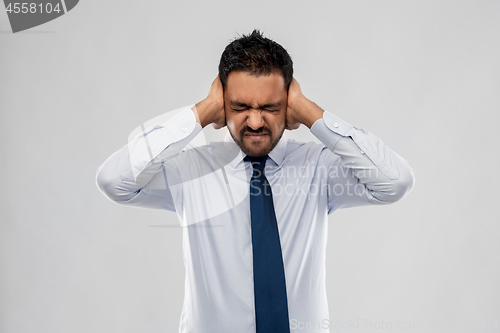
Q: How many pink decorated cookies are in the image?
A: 0